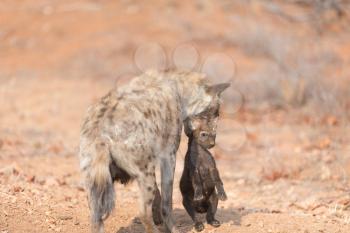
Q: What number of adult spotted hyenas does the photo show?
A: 1